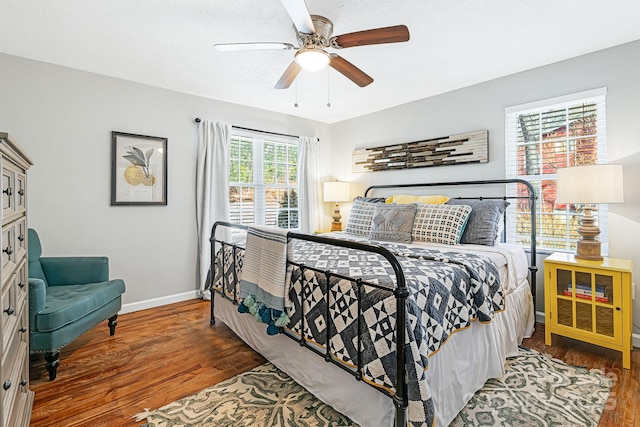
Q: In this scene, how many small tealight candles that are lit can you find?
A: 0